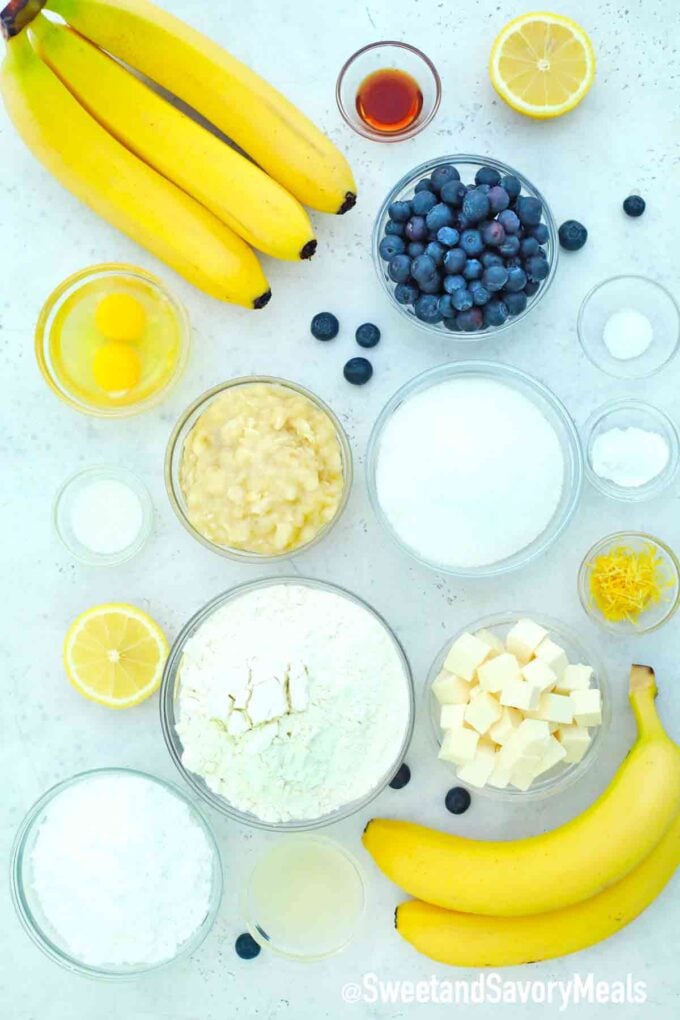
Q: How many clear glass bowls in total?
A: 13